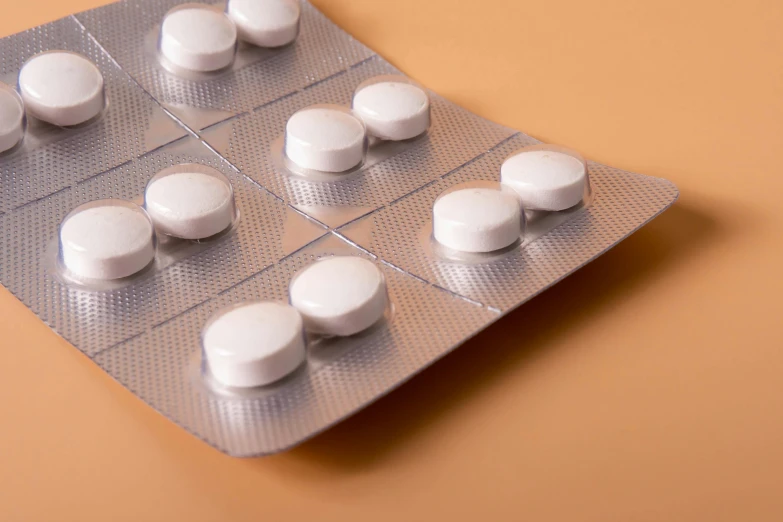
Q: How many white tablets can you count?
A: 12